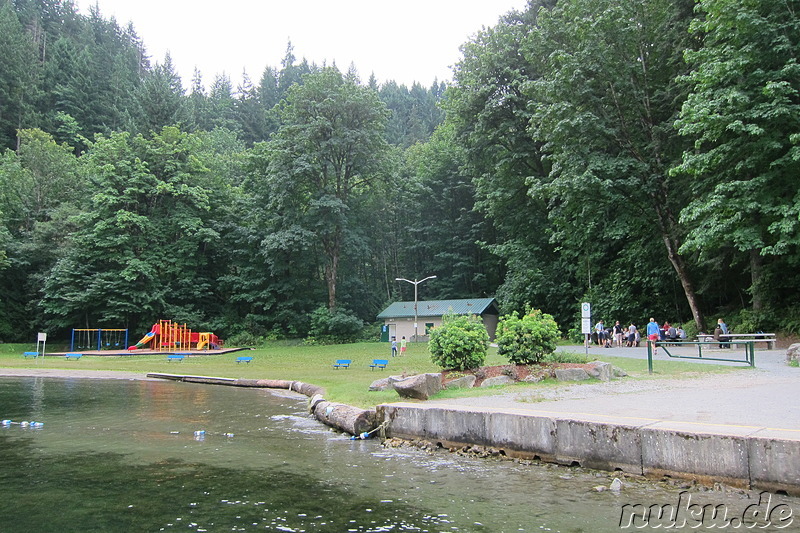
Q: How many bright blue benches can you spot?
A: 6